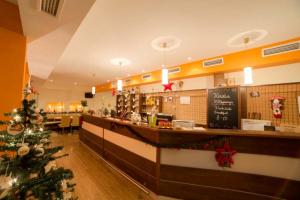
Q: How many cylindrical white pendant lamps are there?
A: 4